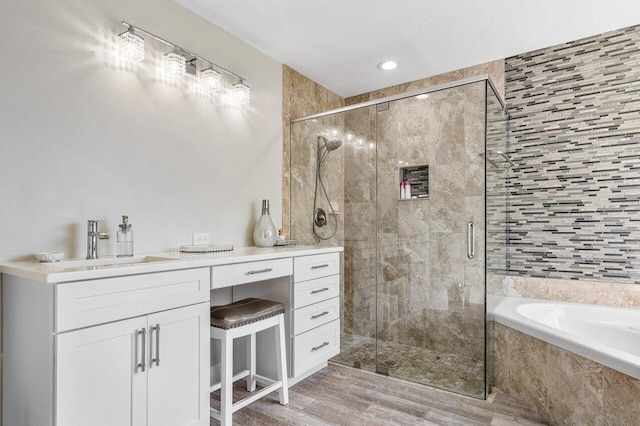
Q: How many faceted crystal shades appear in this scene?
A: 4